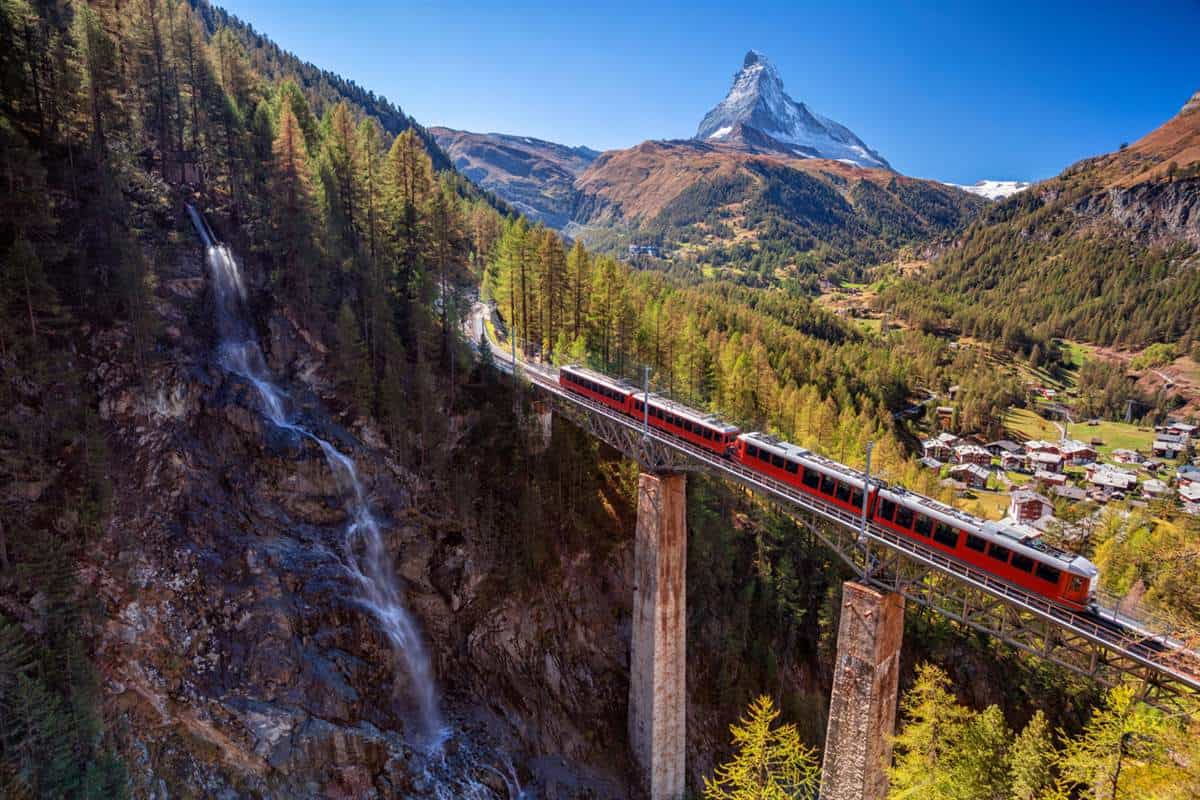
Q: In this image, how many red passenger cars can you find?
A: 4